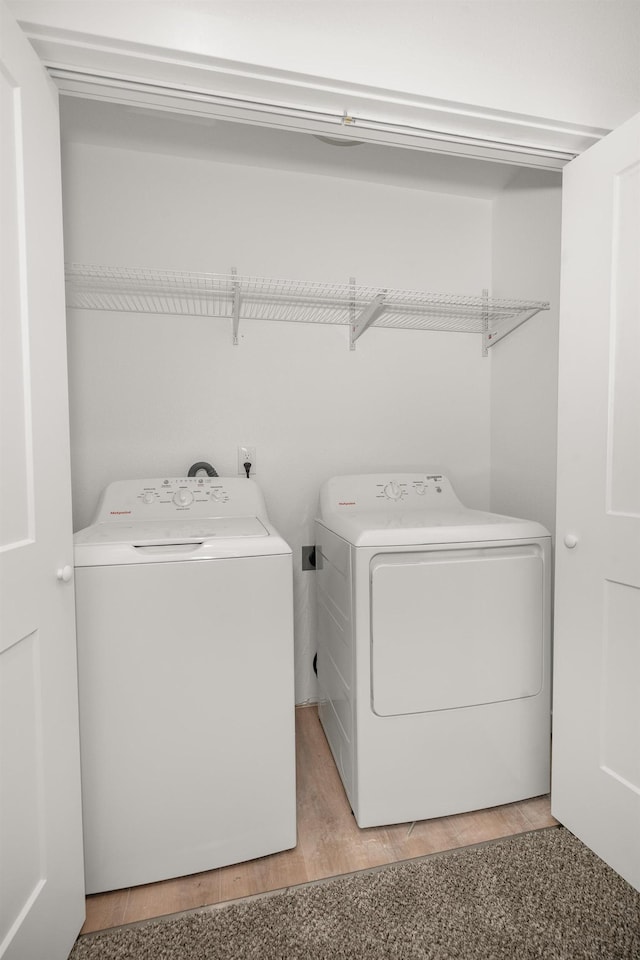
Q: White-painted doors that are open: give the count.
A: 2